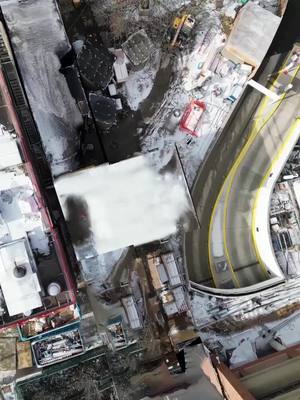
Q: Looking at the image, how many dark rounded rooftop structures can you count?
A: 3